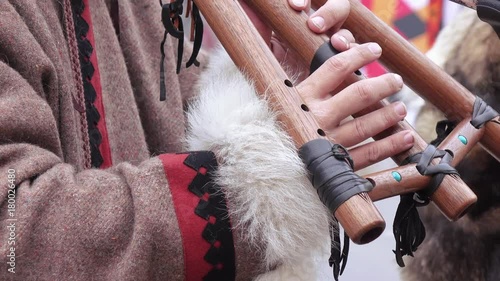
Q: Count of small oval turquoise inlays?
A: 2